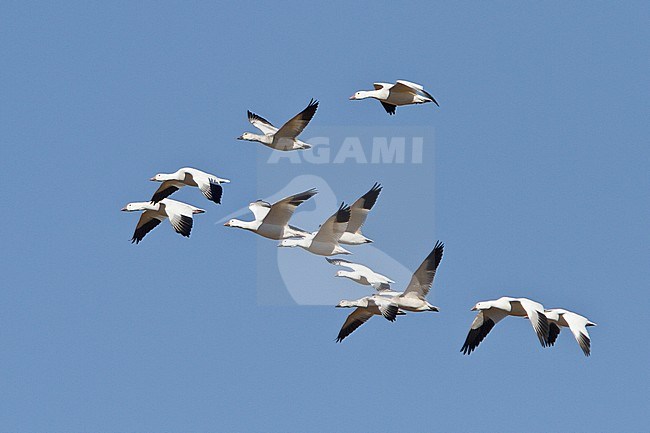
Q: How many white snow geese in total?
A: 12